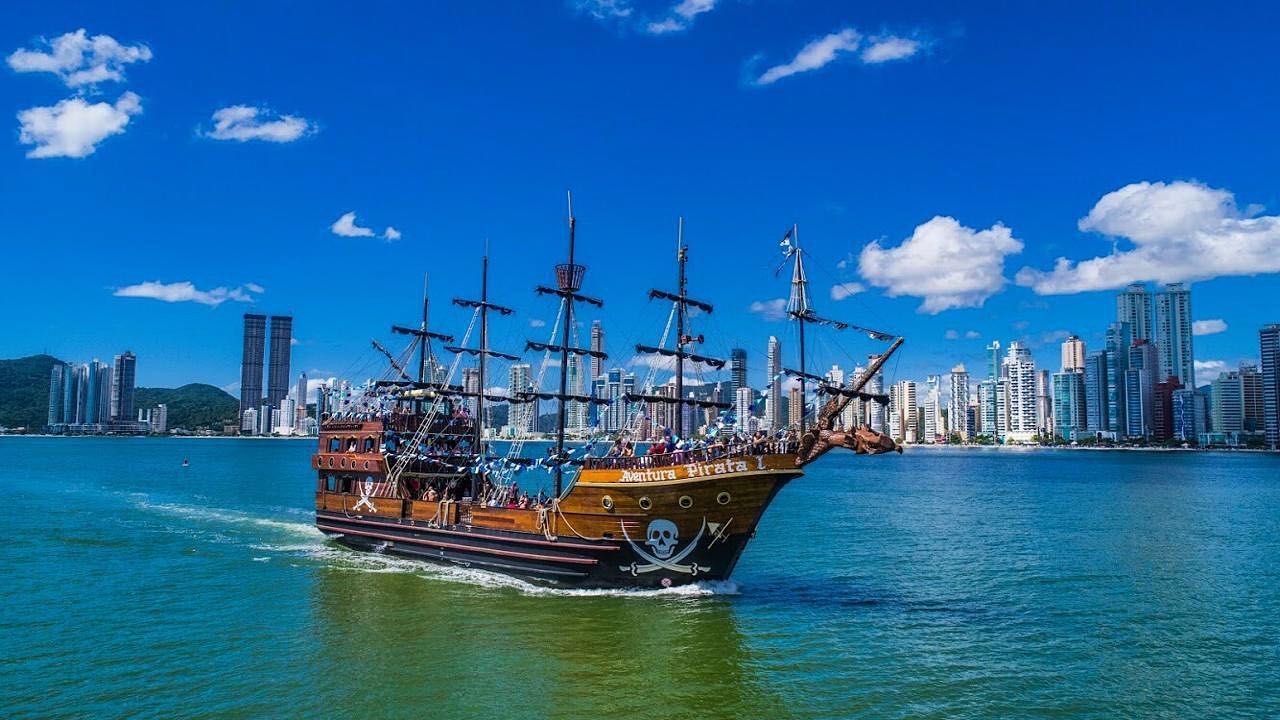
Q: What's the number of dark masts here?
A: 5